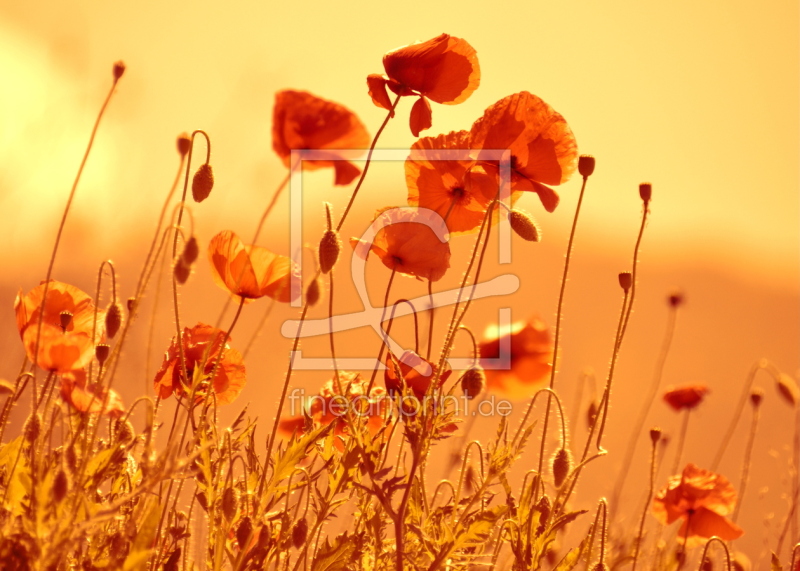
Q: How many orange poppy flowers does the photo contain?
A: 14